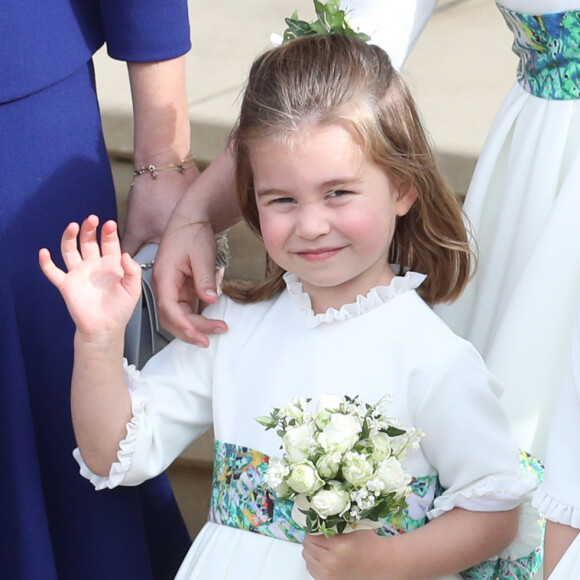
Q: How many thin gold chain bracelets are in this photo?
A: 1